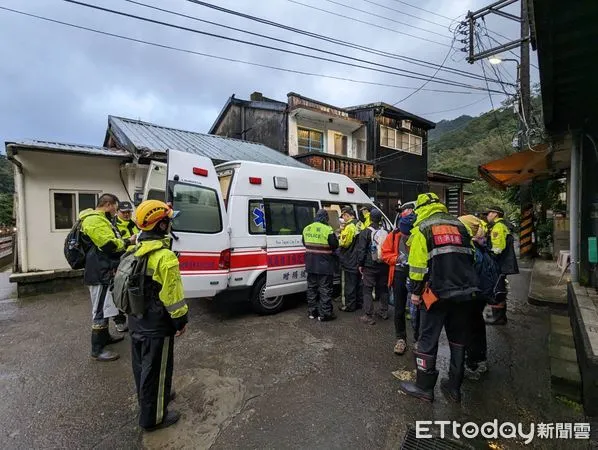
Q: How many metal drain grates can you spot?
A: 1